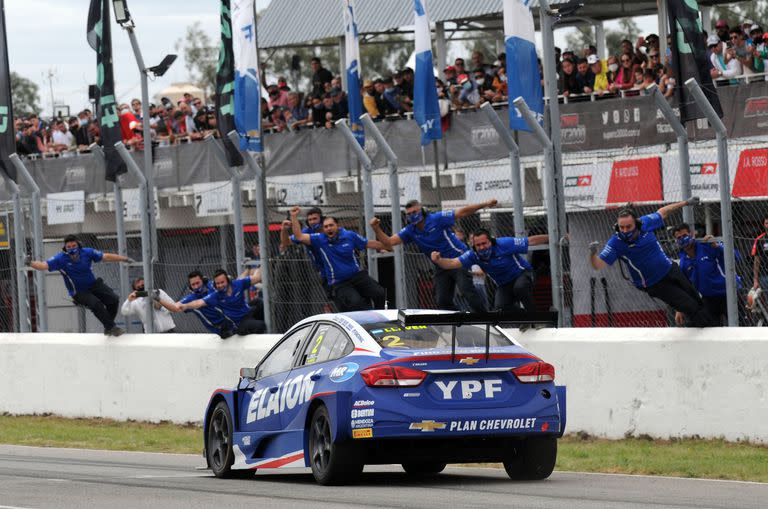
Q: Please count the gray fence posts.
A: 12